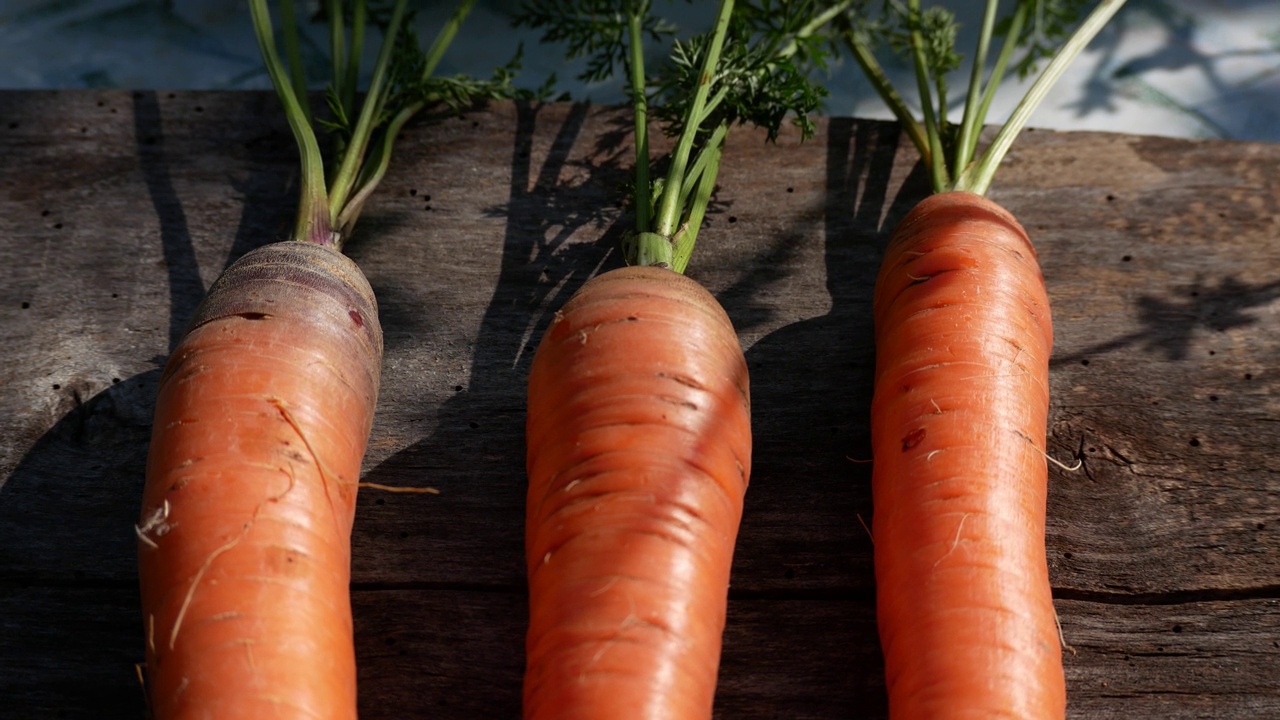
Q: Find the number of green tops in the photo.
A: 3